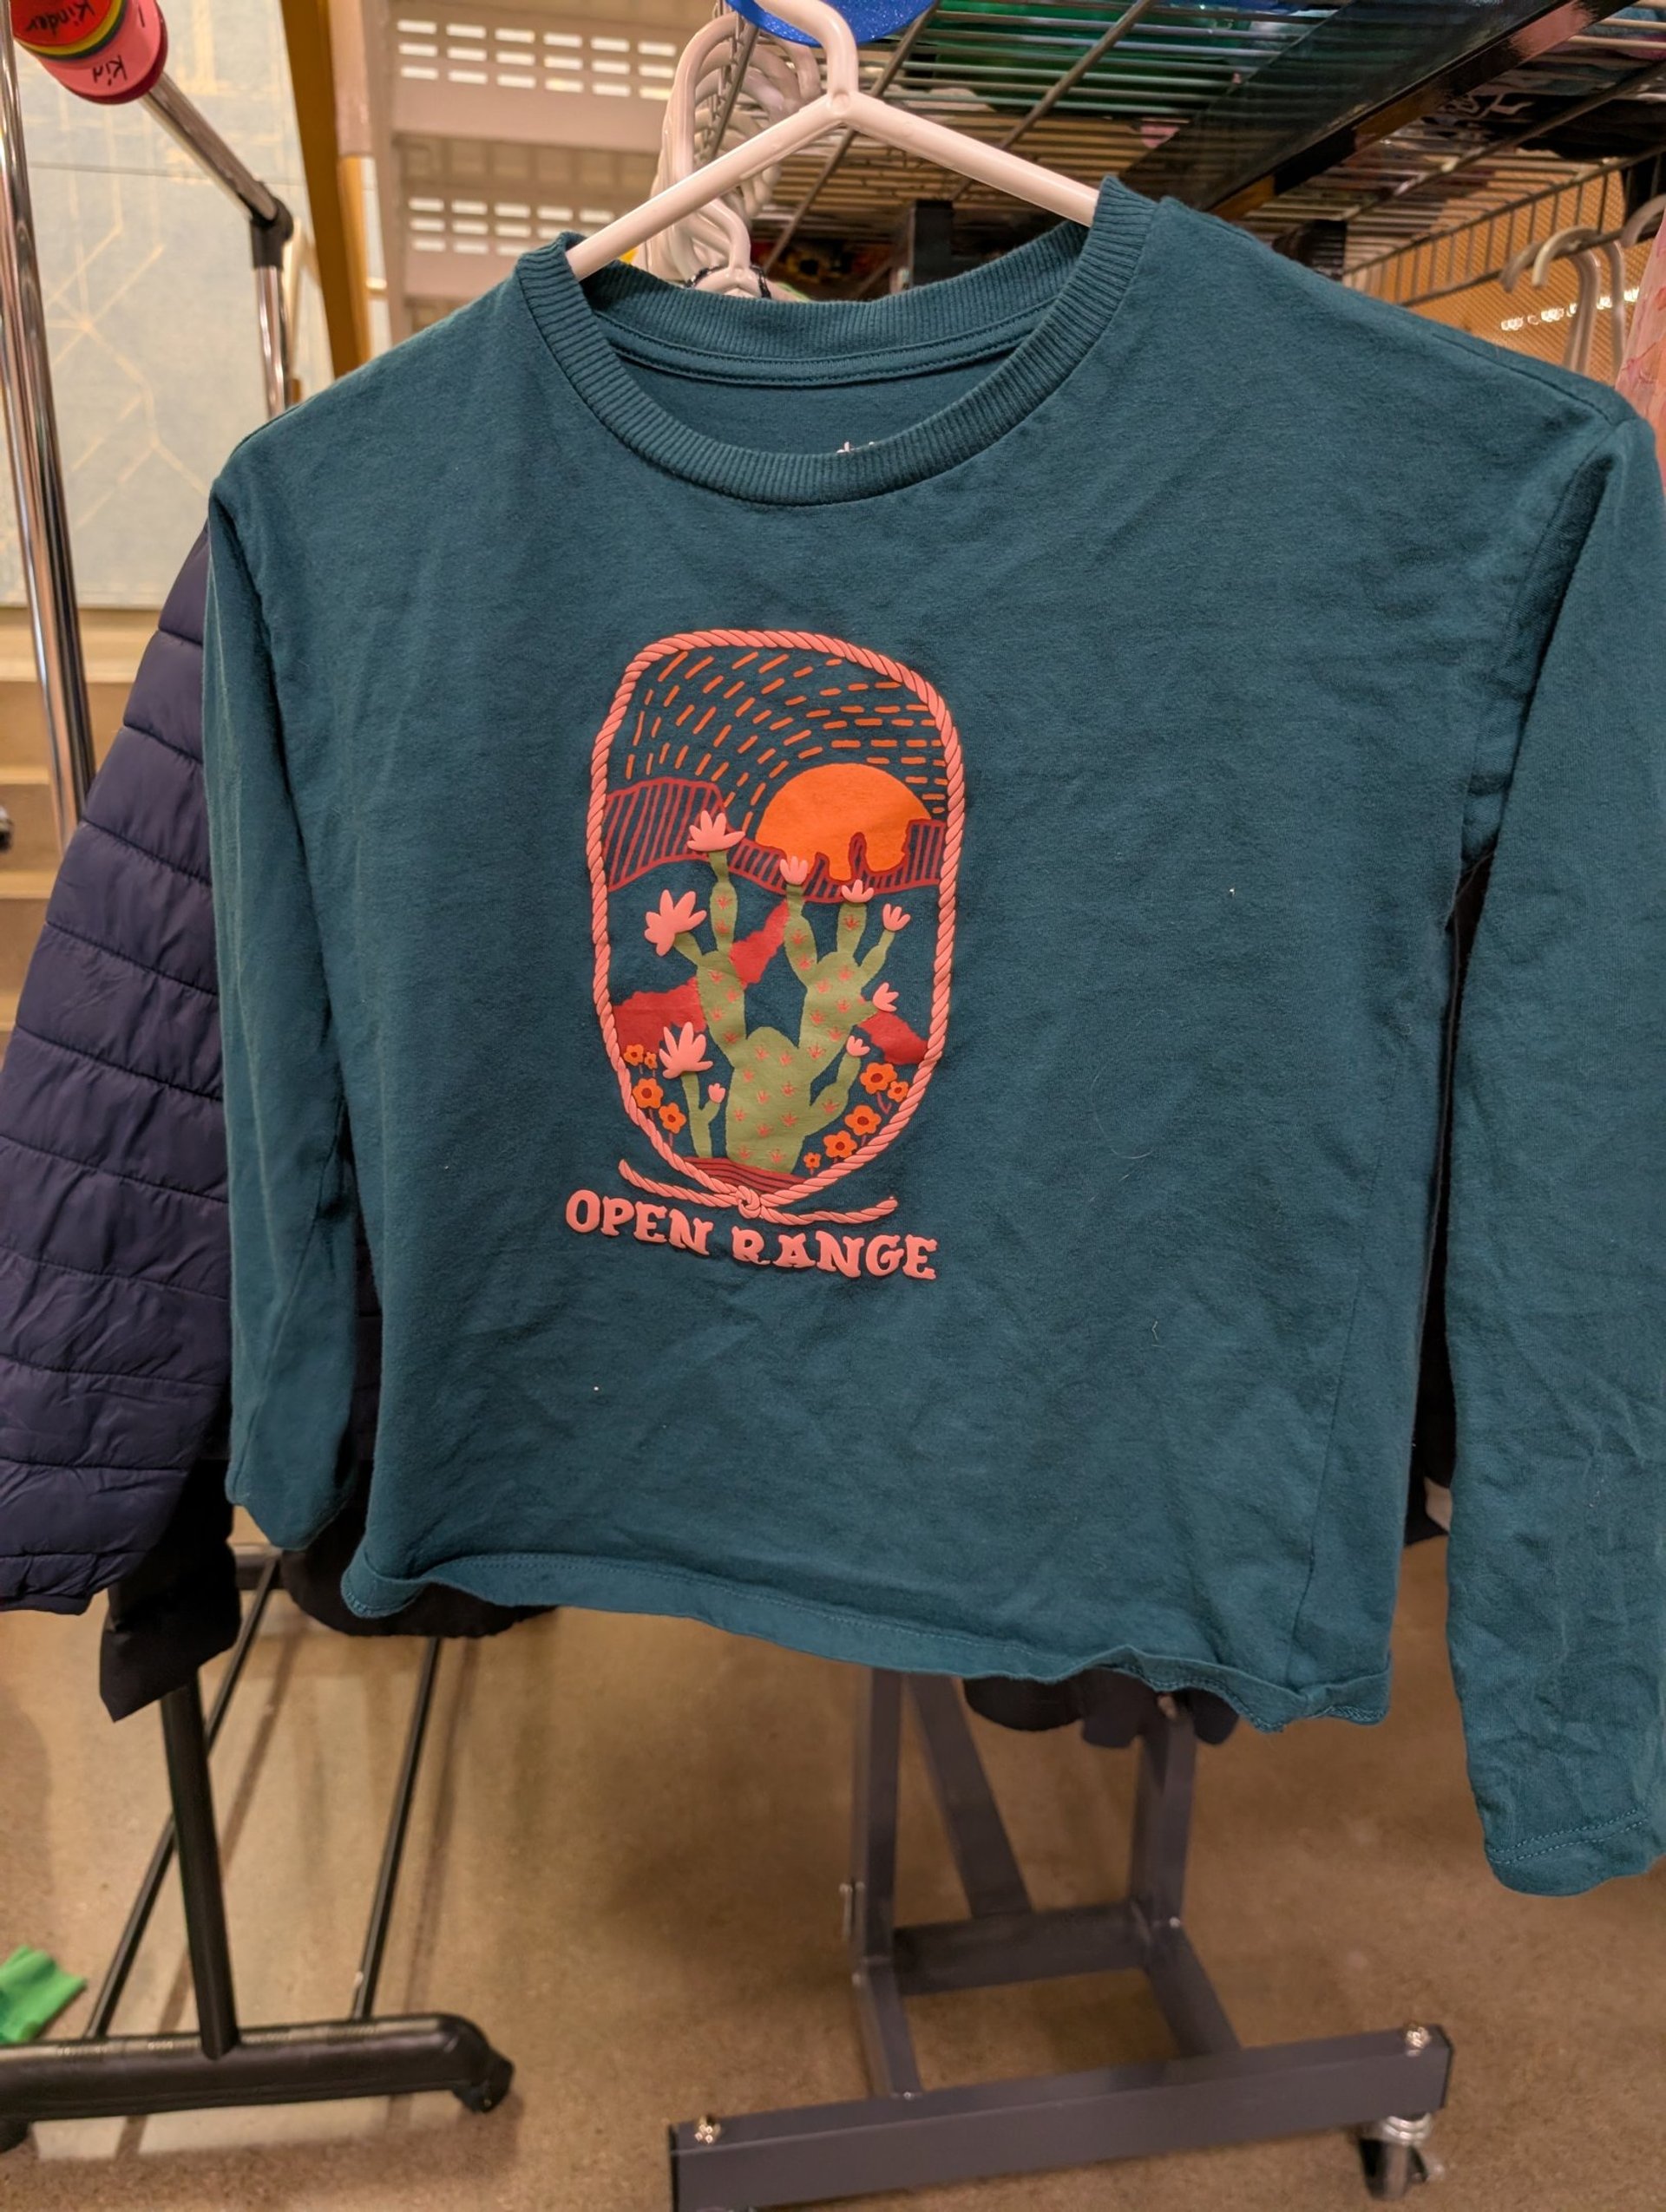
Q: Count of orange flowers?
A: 9